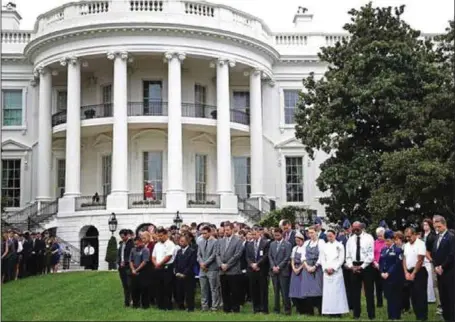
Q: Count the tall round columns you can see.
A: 6